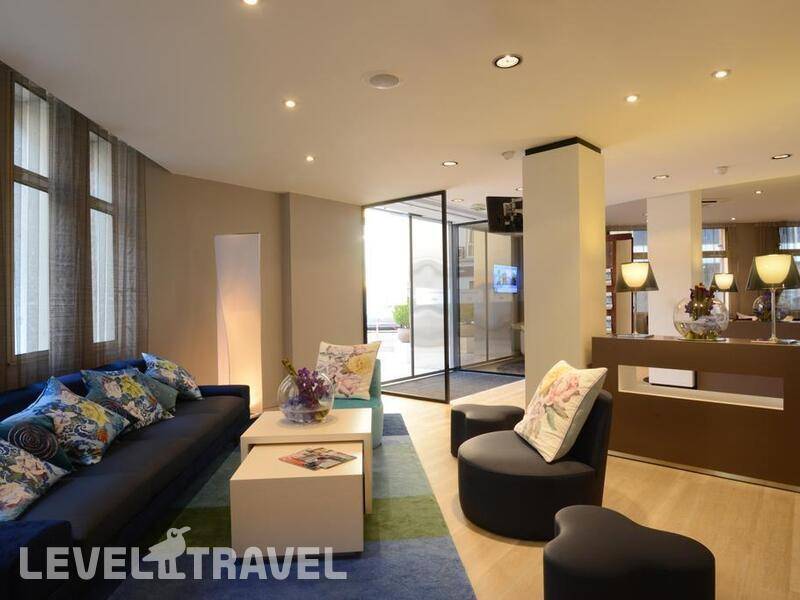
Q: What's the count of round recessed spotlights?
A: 13